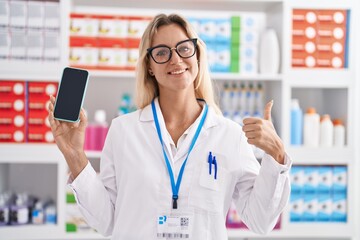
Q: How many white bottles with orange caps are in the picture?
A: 3